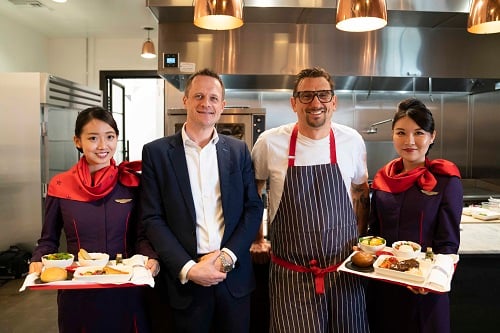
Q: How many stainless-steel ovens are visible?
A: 1